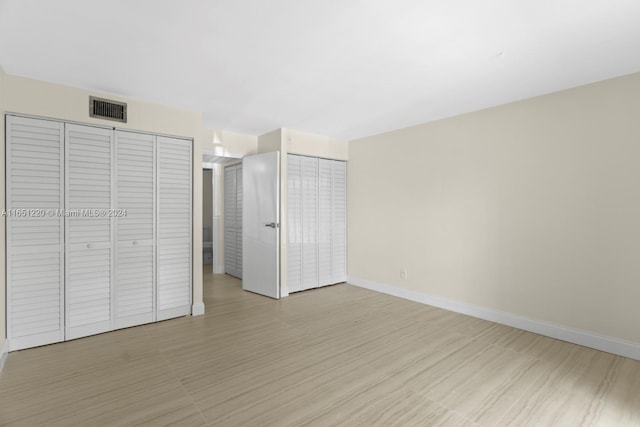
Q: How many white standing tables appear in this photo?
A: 0